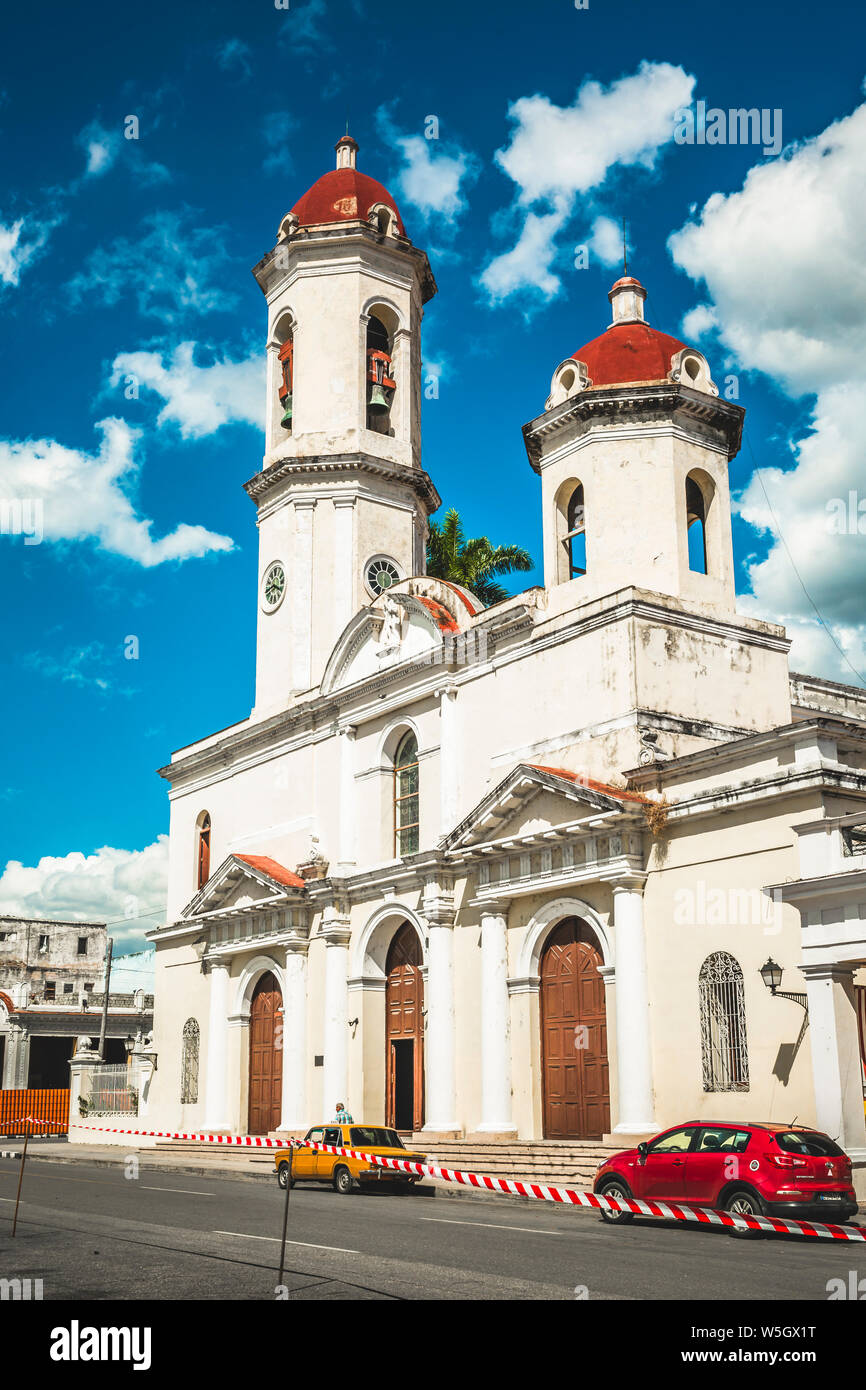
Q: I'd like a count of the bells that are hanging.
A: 2